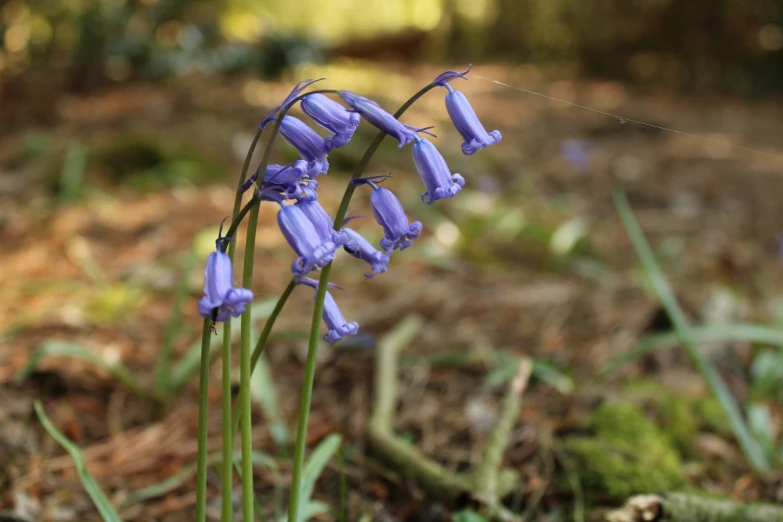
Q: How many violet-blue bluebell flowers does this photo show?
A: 12